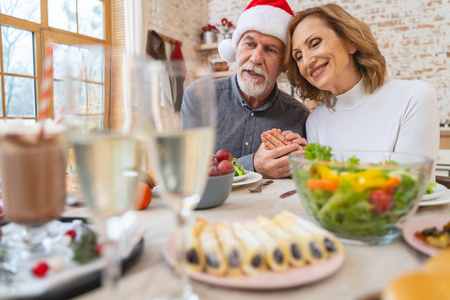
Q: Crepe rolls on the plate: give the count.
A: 8